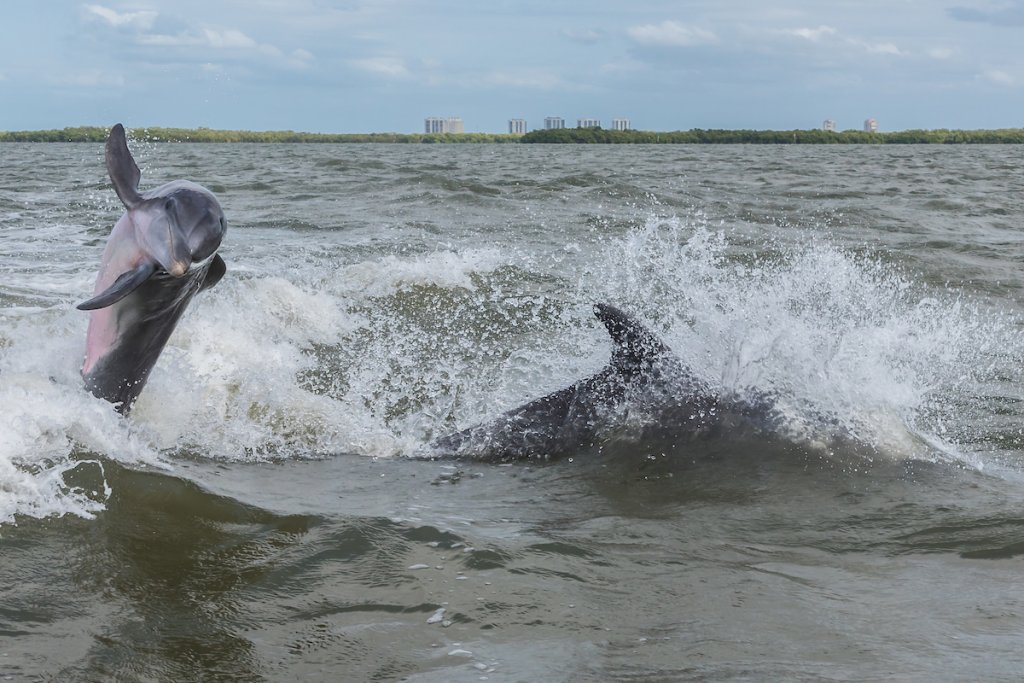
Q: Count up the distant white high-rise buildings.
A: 8